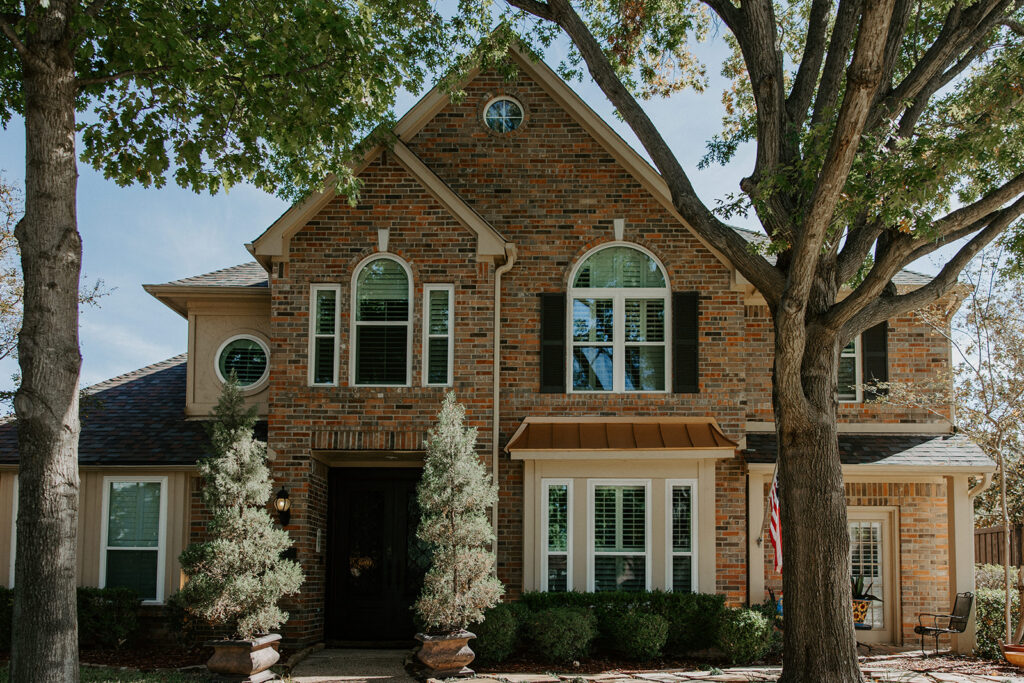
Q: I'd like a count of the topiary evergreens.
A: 2